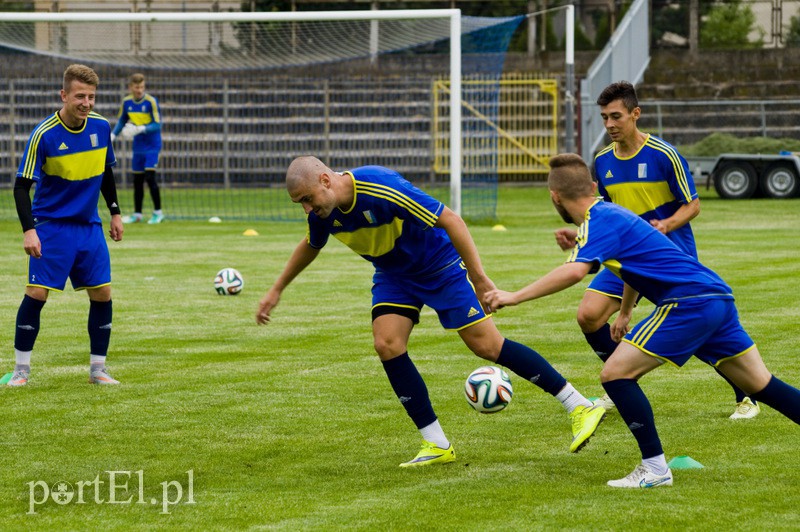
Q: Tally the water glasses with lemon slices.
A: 0